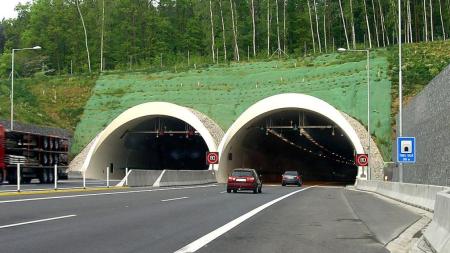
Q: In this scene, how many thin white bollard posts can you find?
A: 5